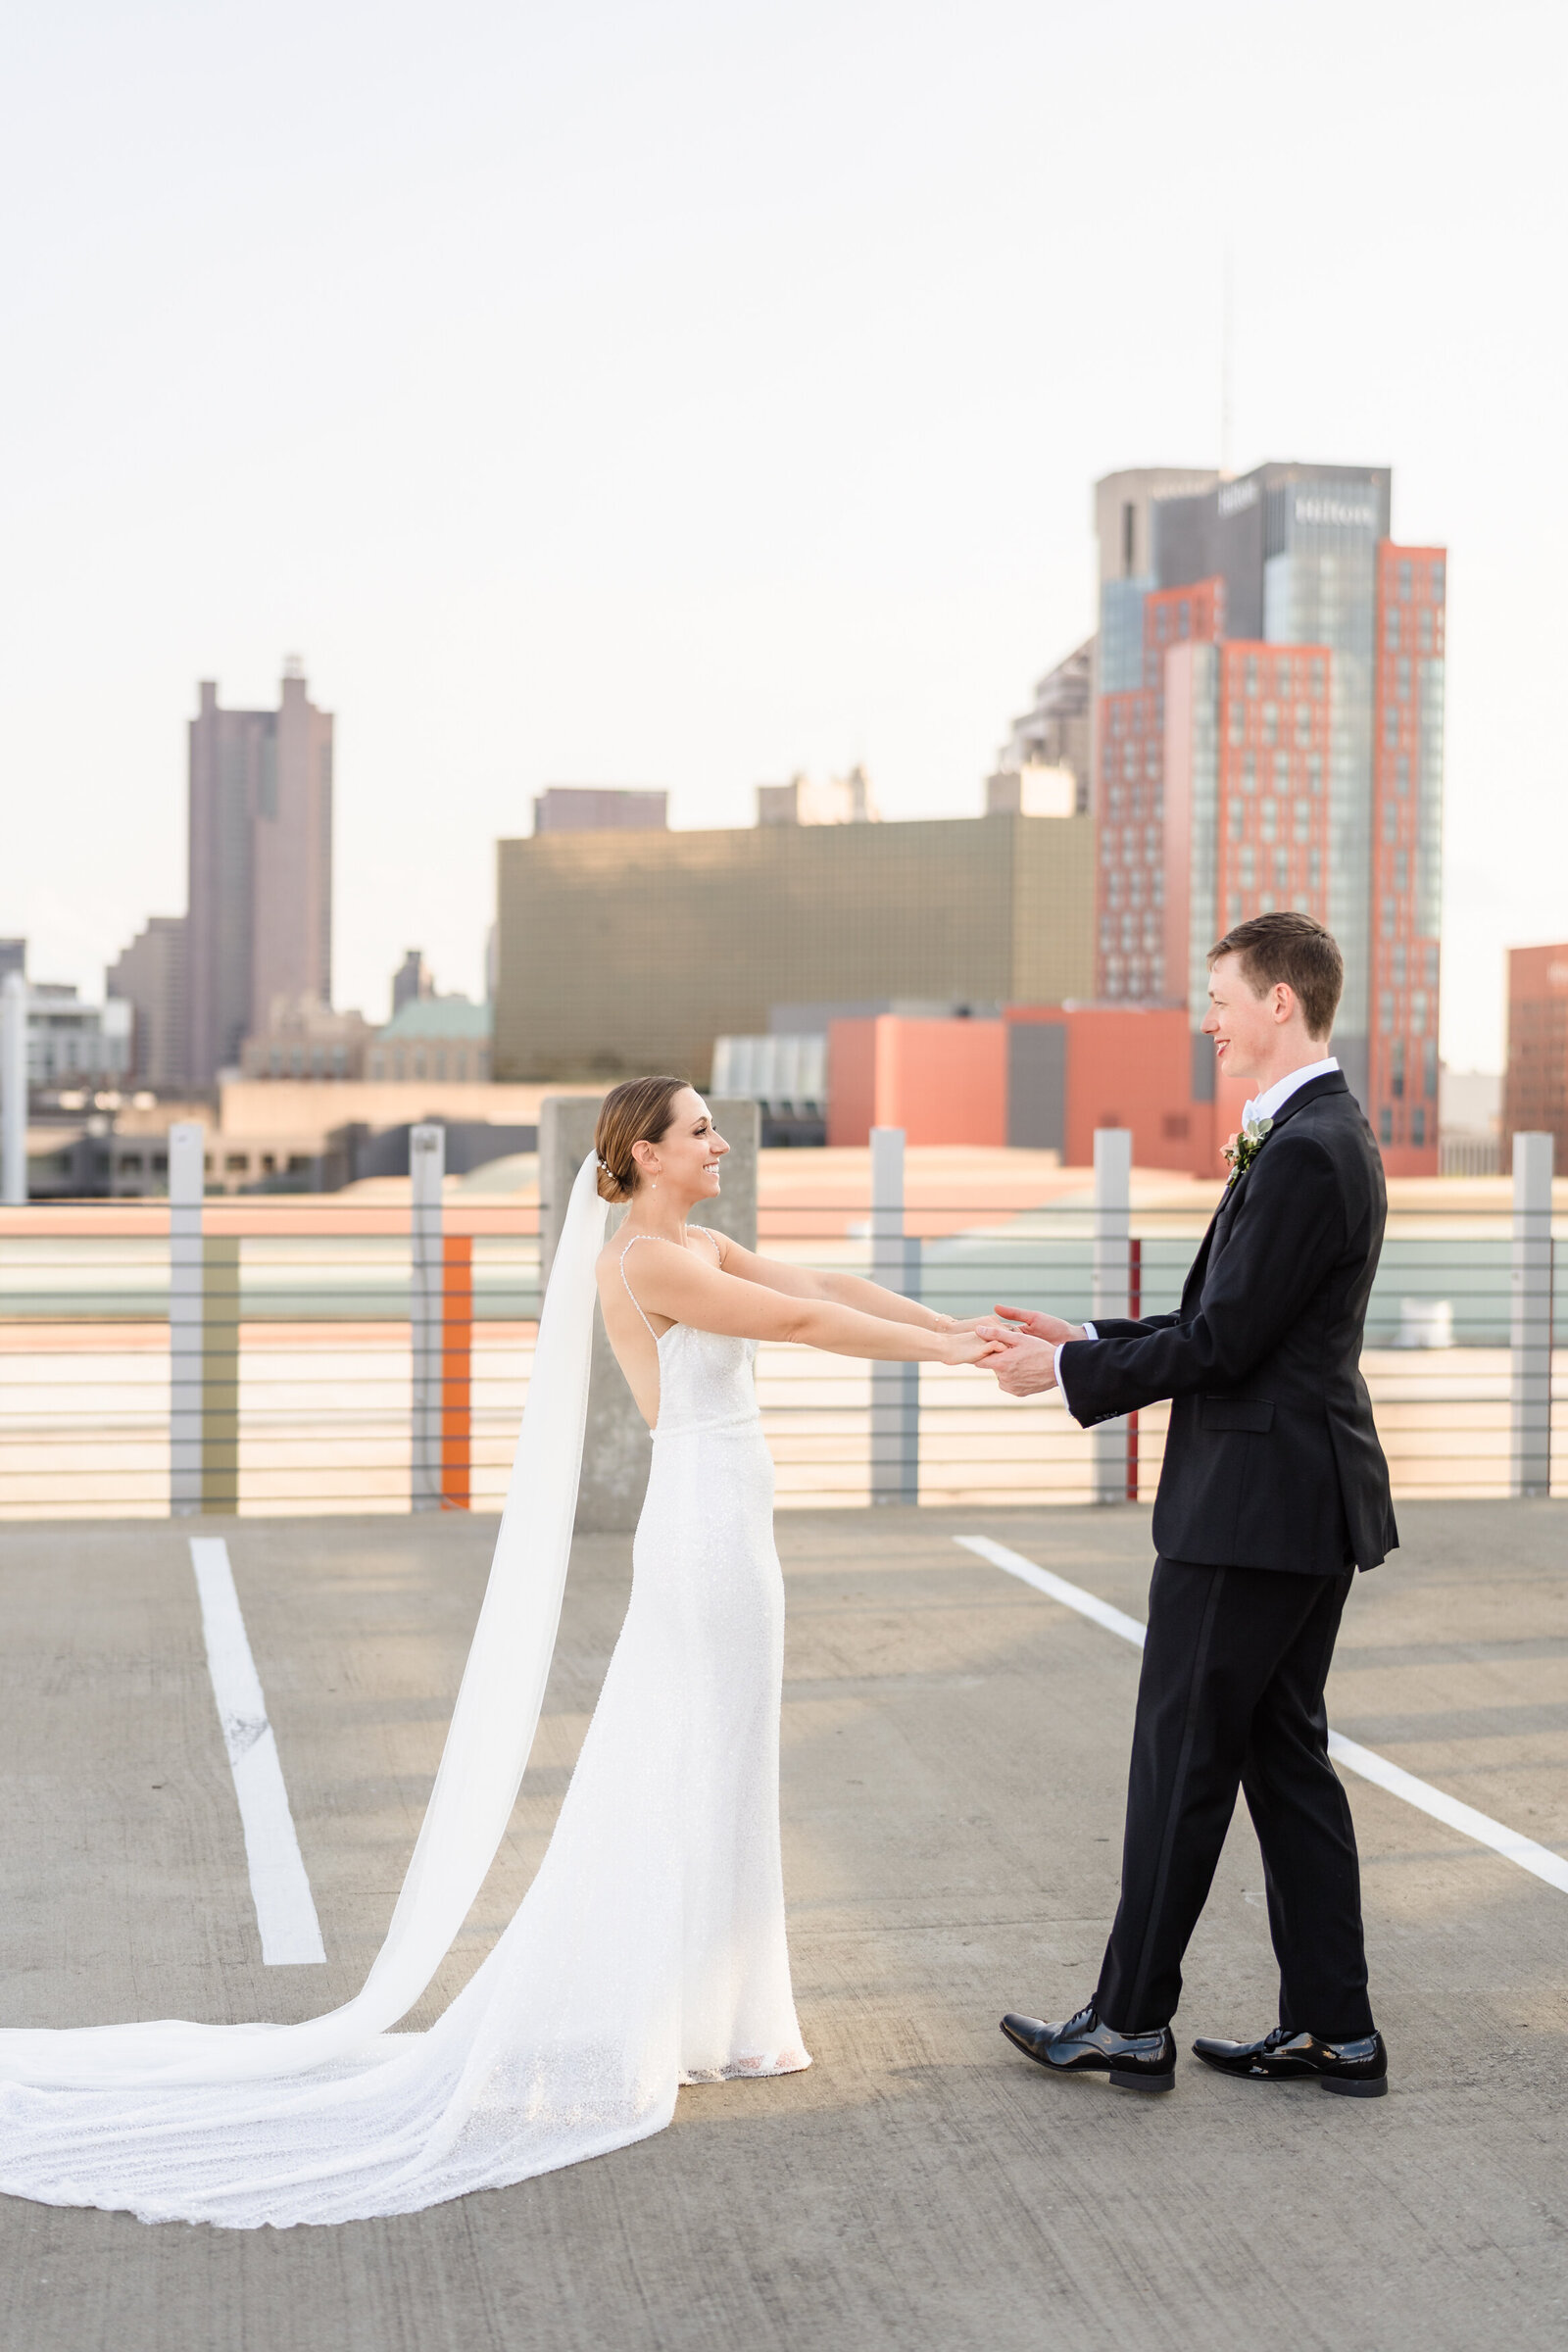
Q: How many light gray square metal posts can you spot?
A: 5